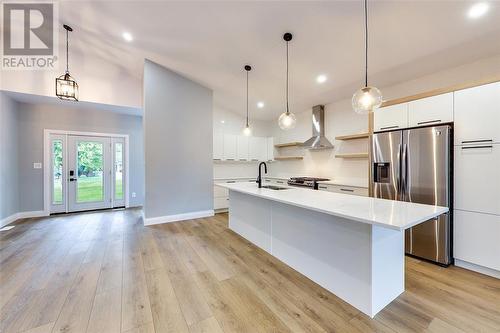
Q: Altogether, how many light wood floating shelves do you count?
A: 4